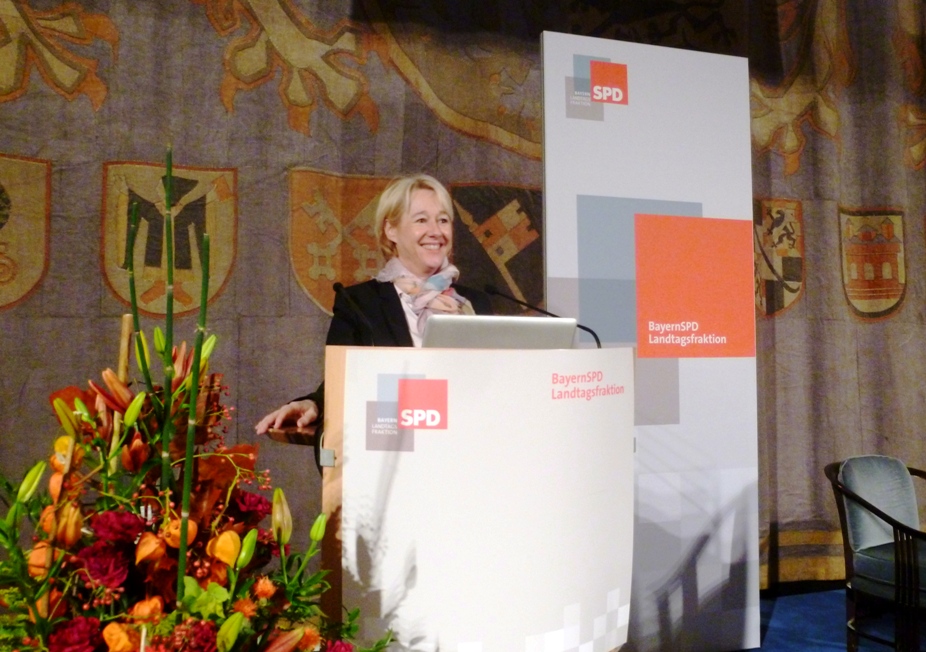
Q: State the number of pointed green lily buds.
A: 11